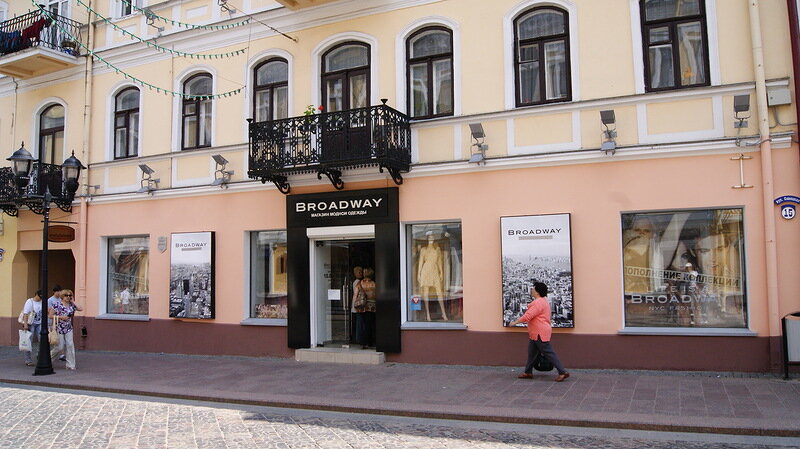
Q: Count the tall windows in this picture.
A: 8